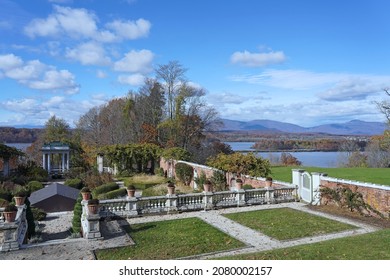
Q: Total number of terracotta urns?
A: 9